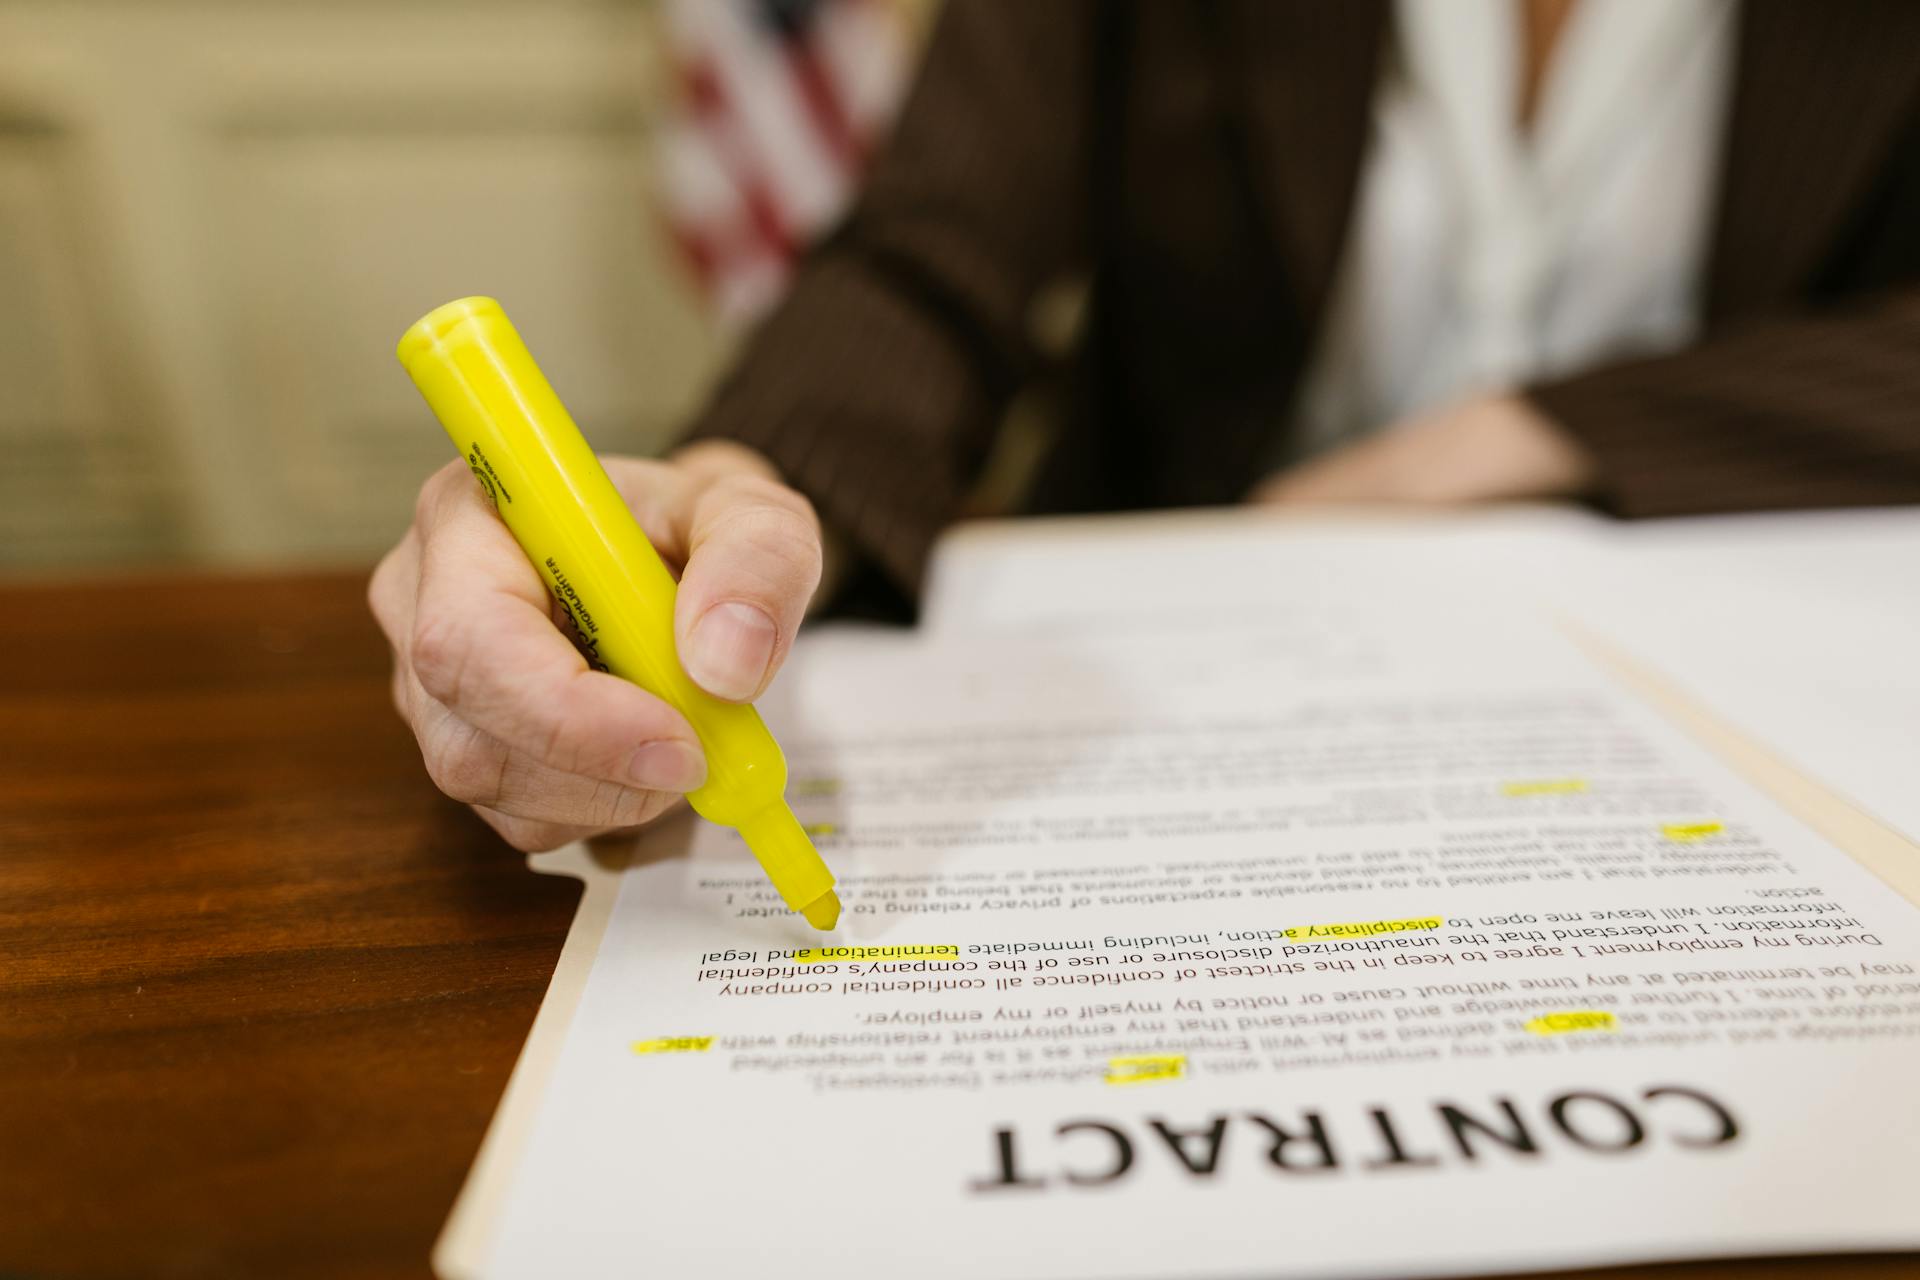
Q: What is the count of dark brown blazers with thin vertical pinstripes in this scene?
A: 1